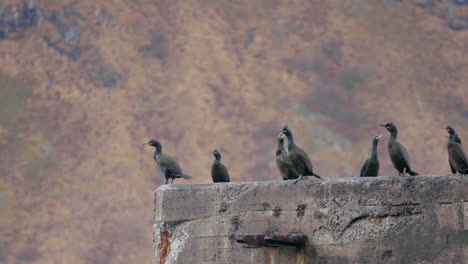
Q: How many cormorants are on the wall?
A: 8